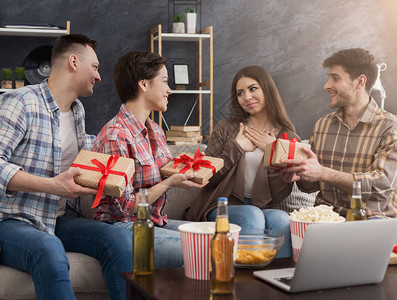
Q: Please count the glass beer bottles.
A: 3